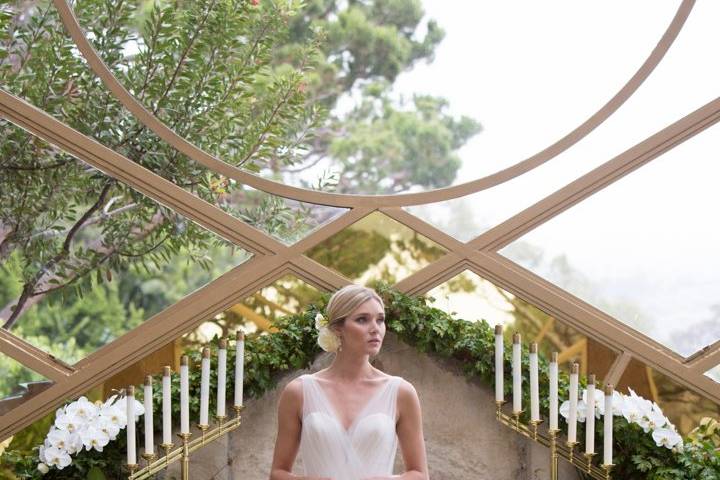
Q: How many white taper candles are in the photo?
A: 14